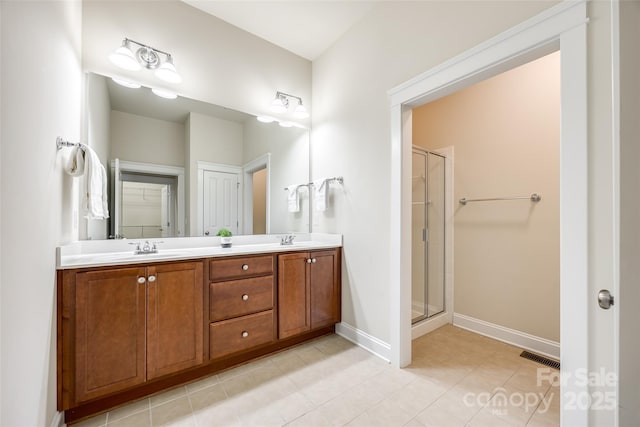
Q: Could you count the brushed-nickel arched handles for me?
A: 0